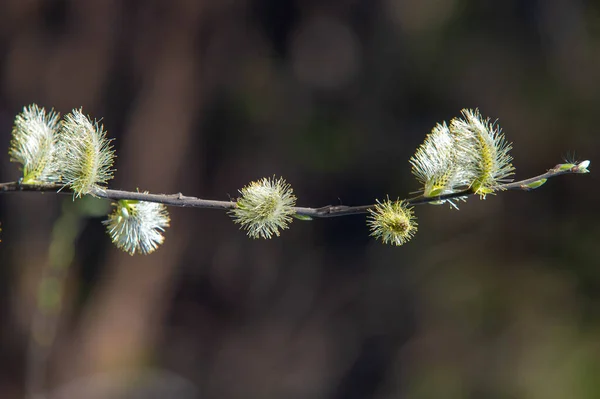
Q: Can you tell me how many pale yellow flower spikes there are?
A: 7